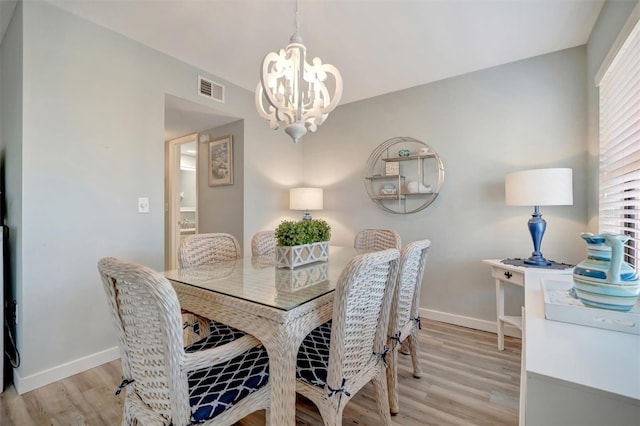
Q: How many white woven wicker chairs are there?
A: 6